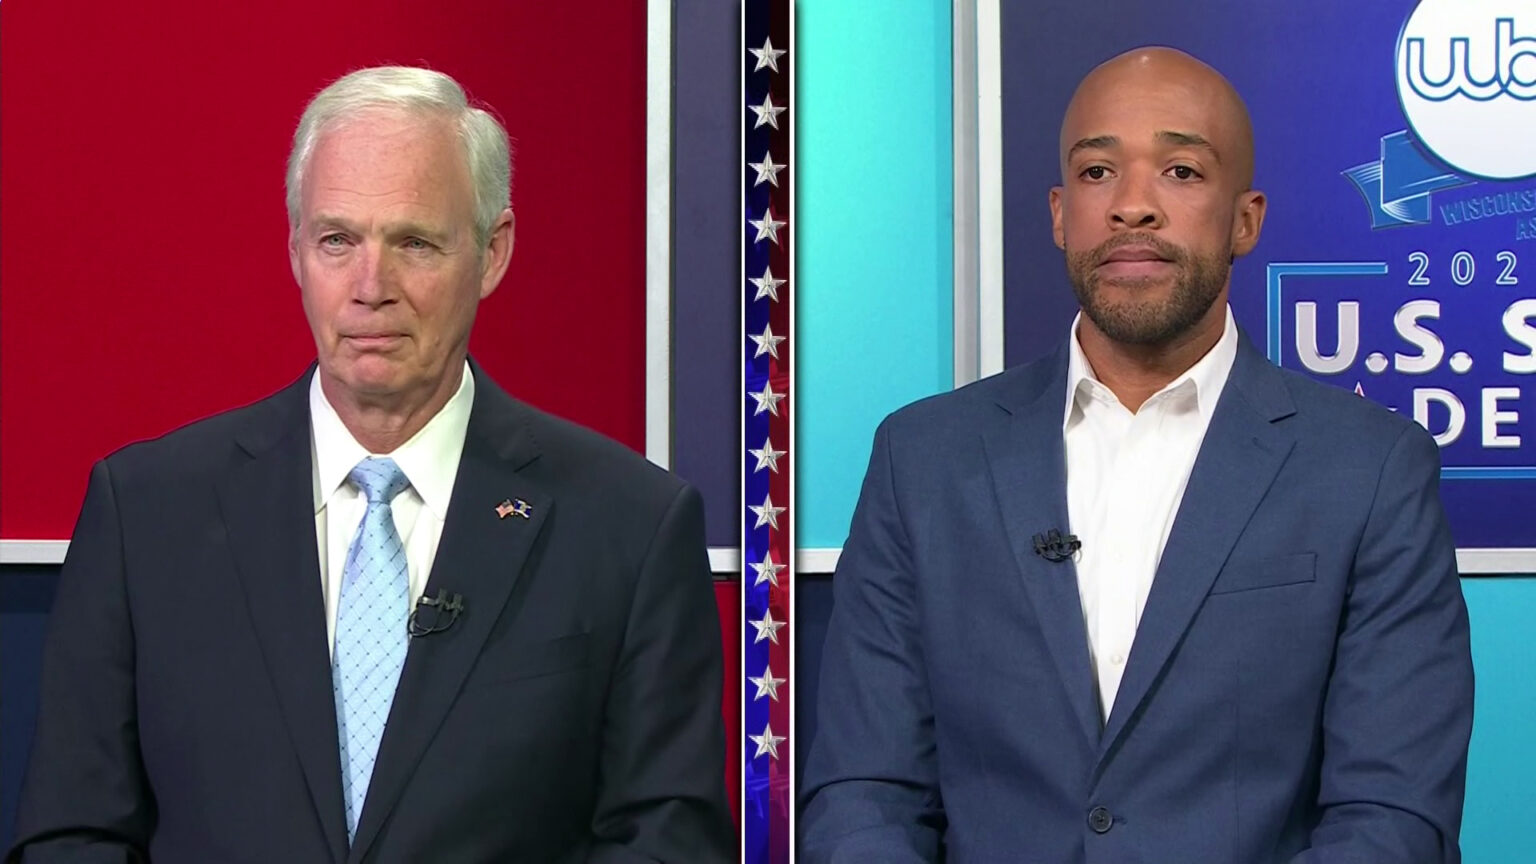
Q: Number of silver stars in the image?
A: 13